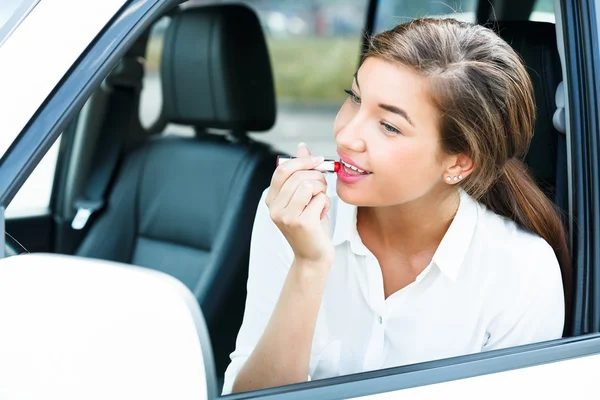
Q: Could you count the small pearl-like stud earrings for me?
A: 3